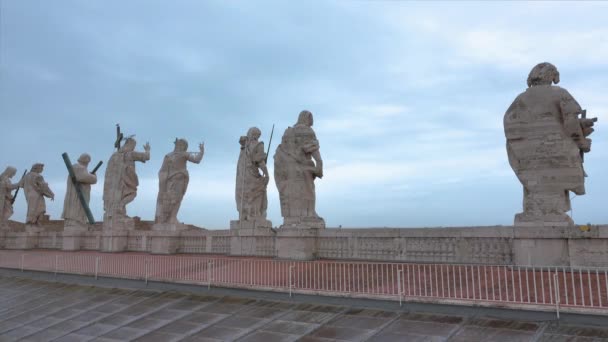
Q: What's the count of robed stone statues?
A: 8